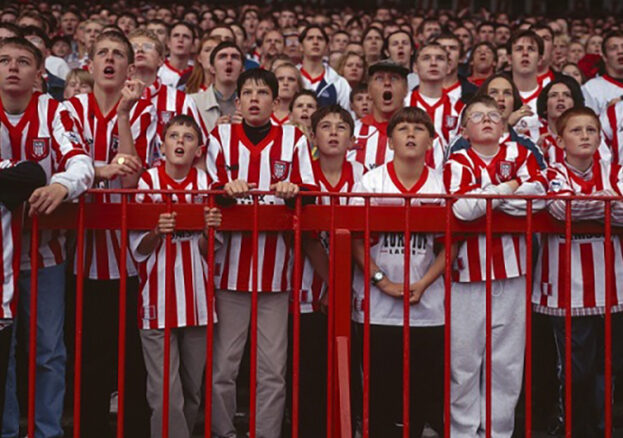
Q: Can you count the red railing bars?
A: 15